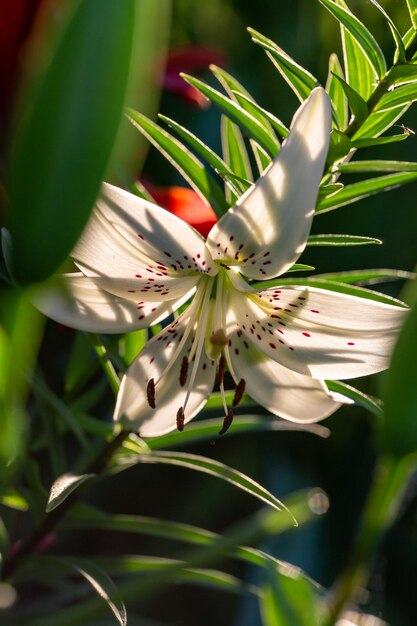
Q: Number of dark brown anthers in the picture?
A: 6